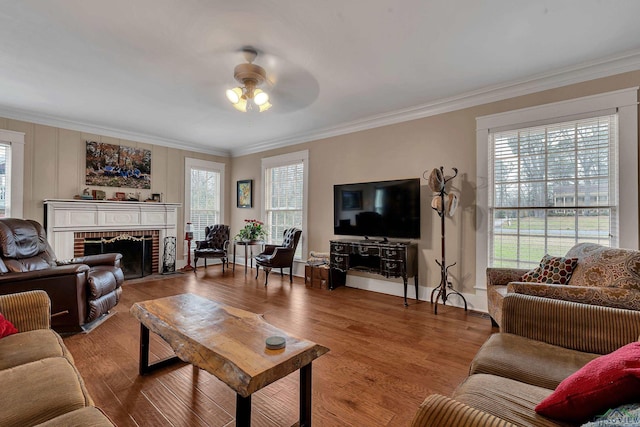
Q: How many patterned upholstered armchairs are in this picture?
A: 1